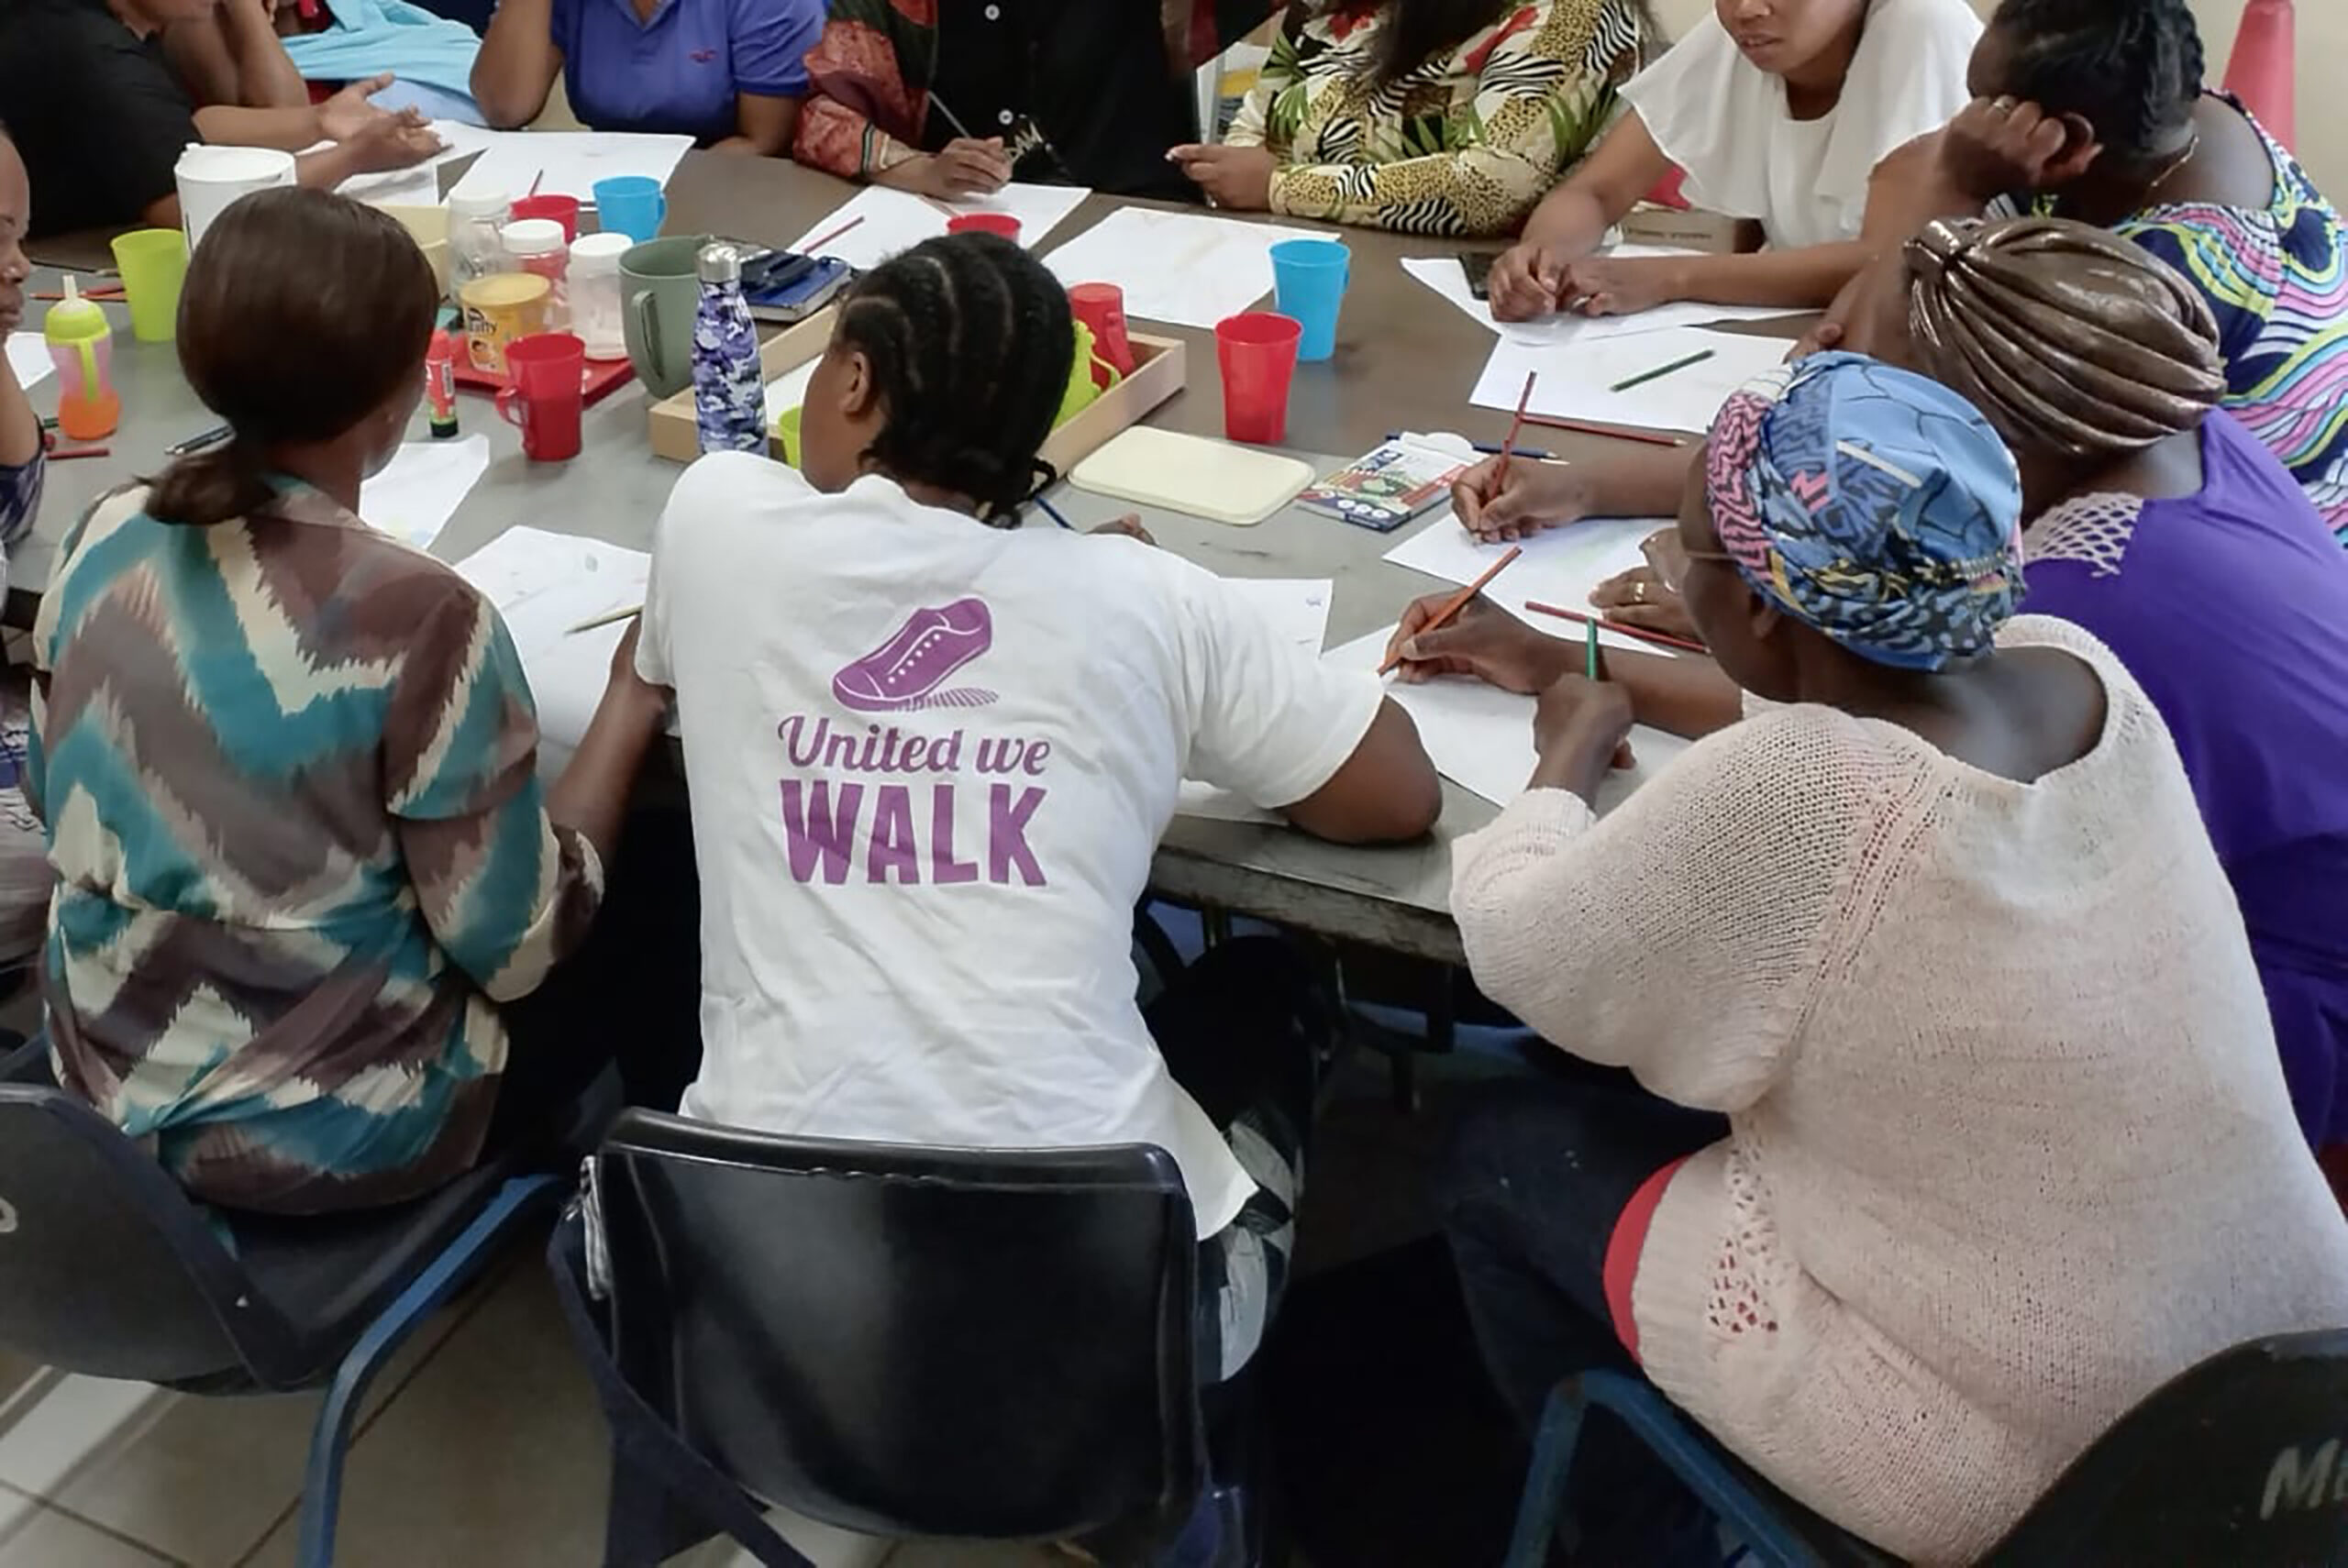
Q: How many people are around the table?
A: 12